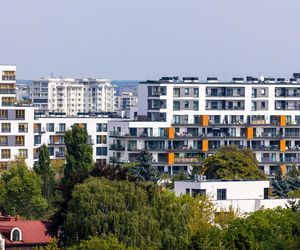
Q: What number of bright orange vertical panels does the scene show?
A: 8